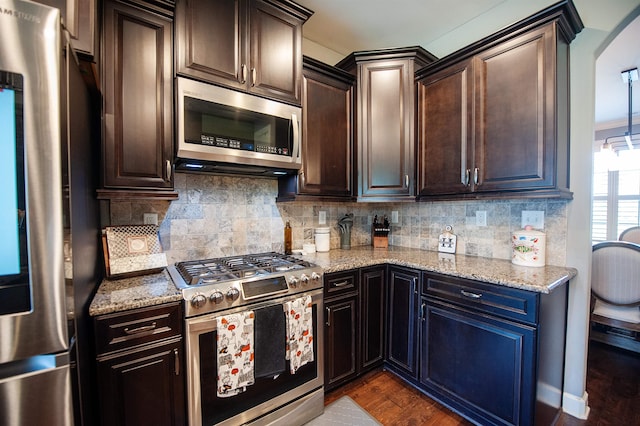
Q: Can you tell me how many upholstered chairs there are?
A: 2